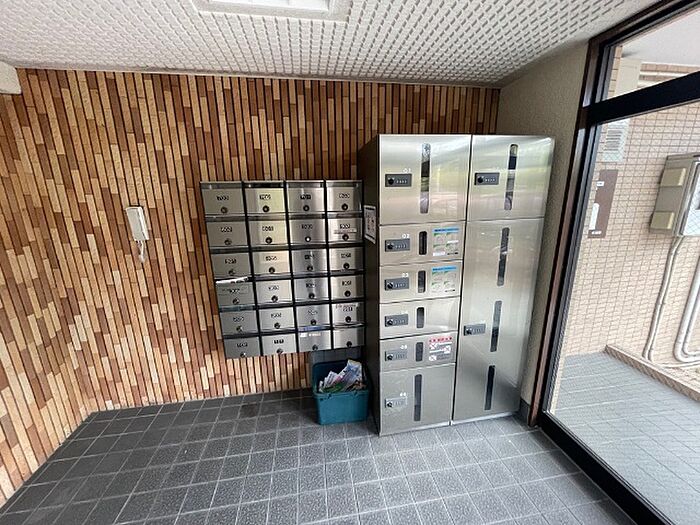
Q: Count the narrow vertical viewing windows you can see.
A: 10